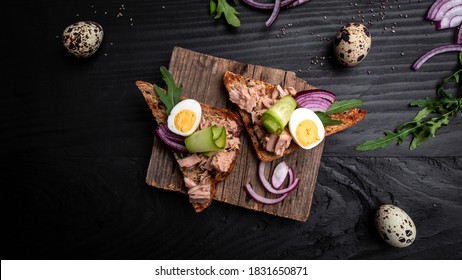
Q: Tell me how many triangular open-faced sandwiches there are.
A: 2